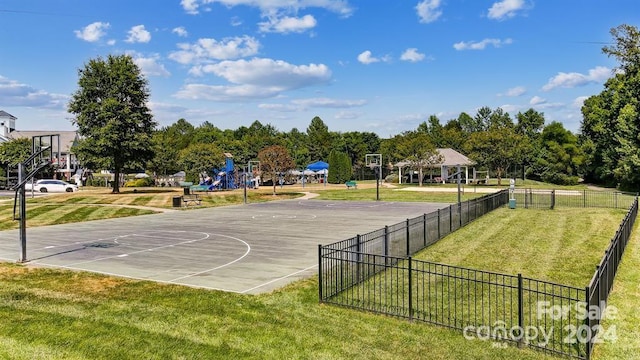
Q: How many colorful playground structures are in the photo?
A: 1